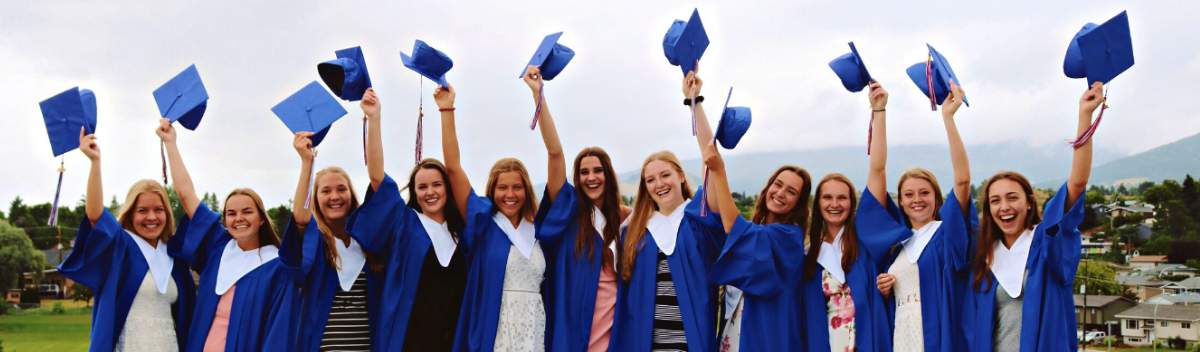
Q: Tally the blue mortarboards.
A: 11